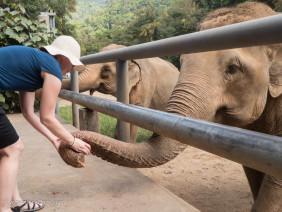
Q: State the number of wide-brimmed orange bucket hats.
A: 0